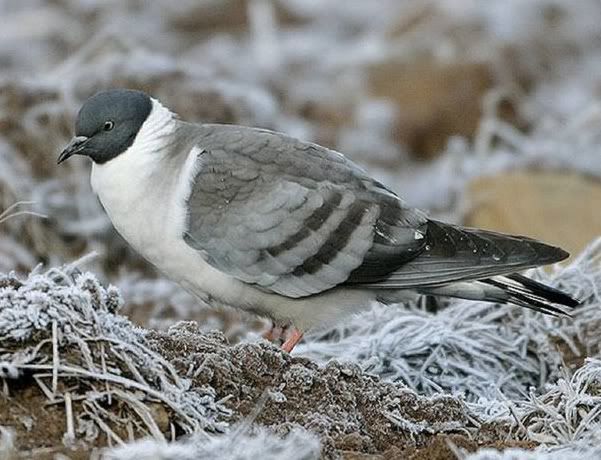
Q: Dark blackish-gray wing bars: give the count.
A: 2